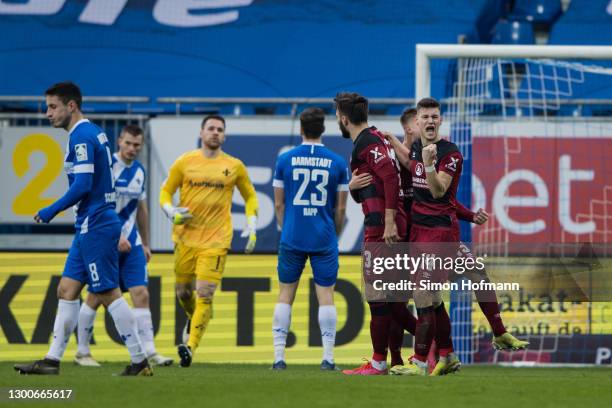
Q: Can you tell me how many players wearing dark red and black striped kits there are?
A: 3